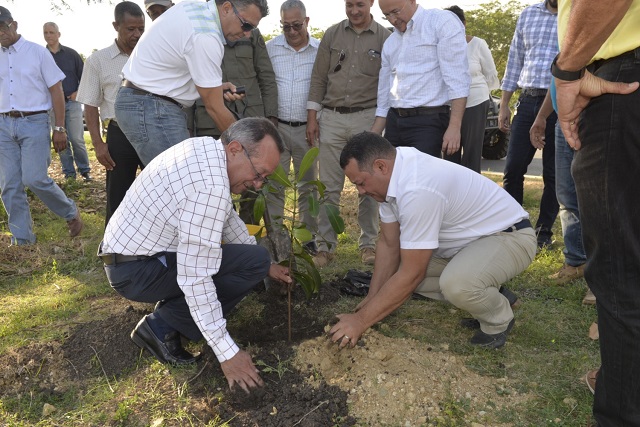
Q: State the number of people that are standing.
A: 12